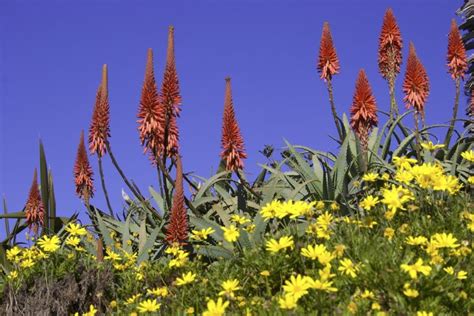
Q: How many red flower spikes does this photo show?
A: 12